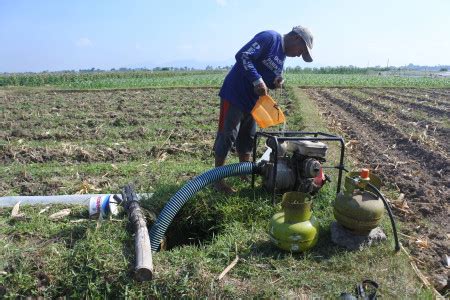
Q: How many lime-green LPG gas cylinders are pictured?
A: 2